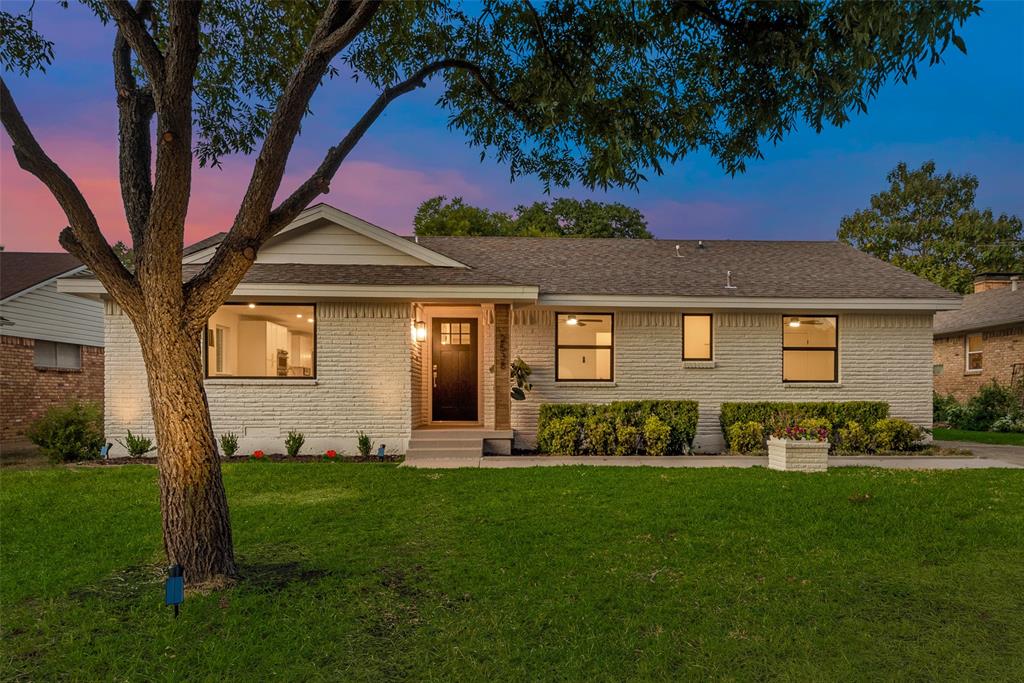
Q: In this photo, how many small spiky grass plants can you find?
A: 4